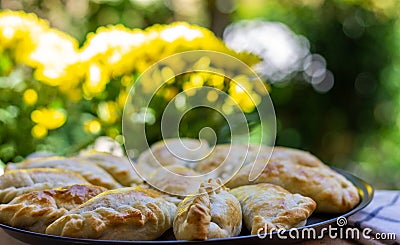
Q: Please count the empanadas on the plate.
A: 11